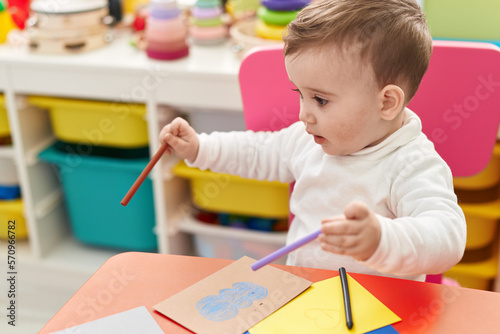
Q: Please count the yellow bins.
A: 7